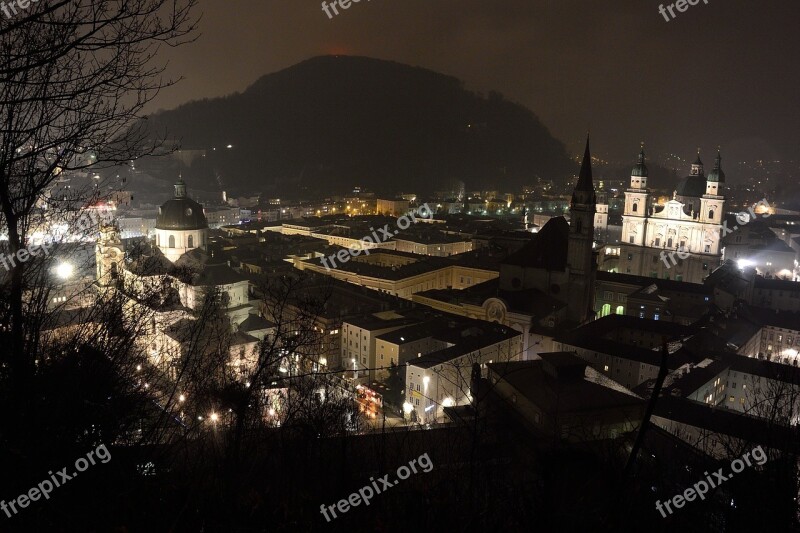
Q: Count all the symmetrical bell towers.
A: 2